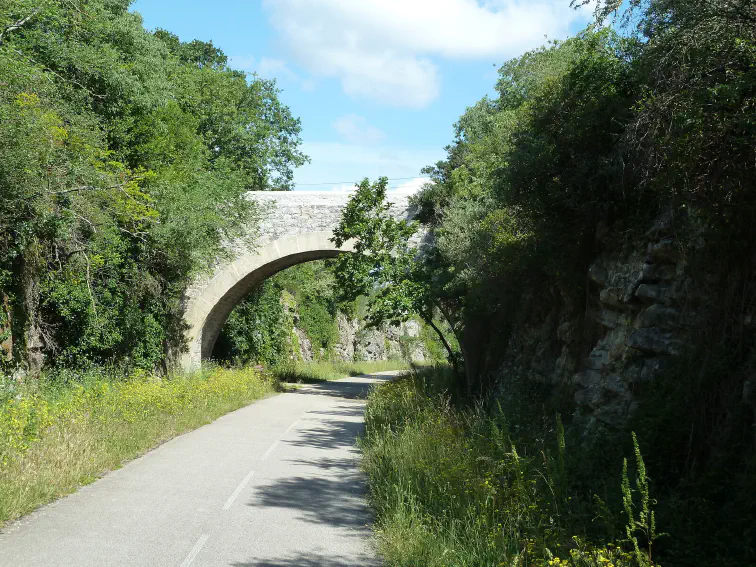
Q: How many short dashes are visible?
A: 4